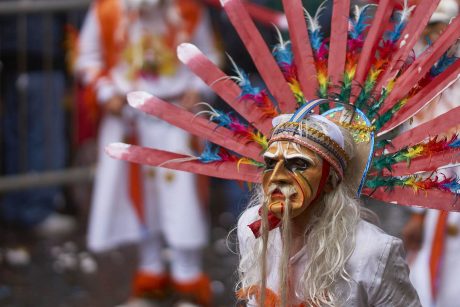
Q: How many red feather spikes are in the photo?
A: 13